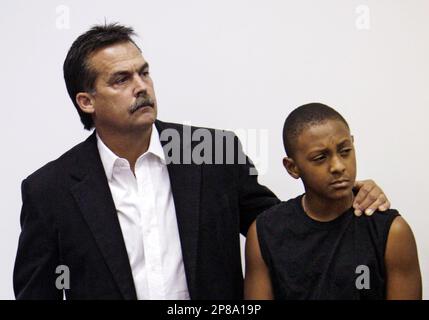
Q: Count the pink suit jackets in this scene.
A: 0